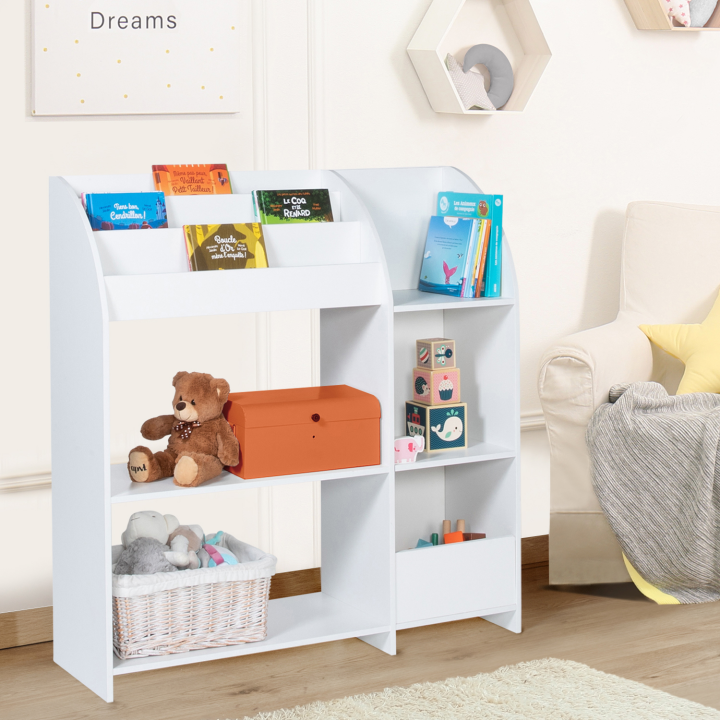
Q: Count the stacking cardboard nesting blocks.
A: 3